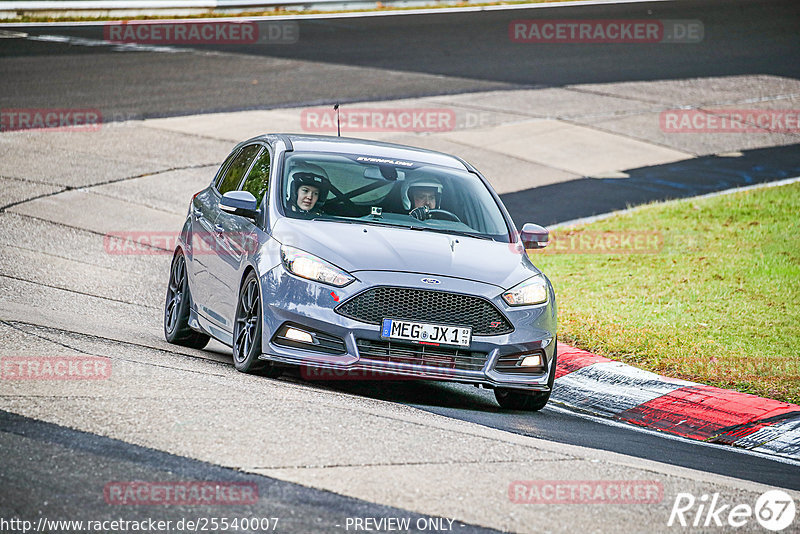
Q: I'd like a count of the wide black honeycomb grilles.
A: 1